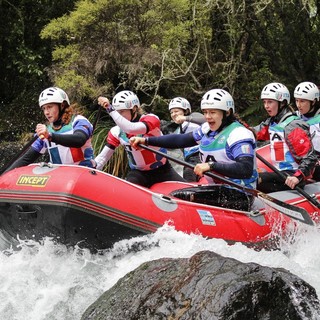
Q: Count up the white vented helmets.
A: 6